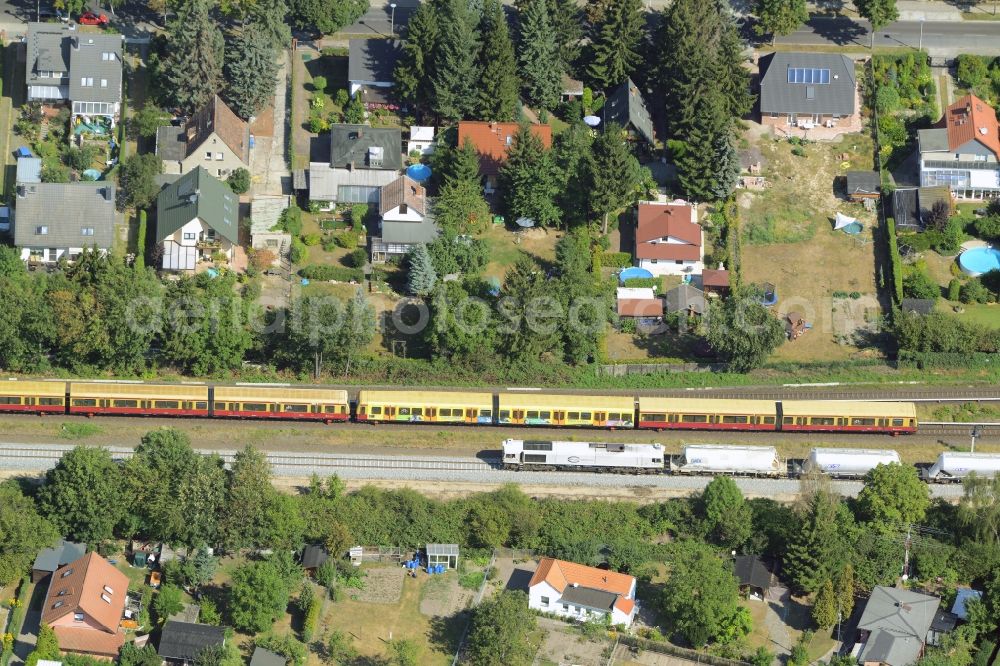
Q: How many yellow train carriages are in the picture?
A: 7